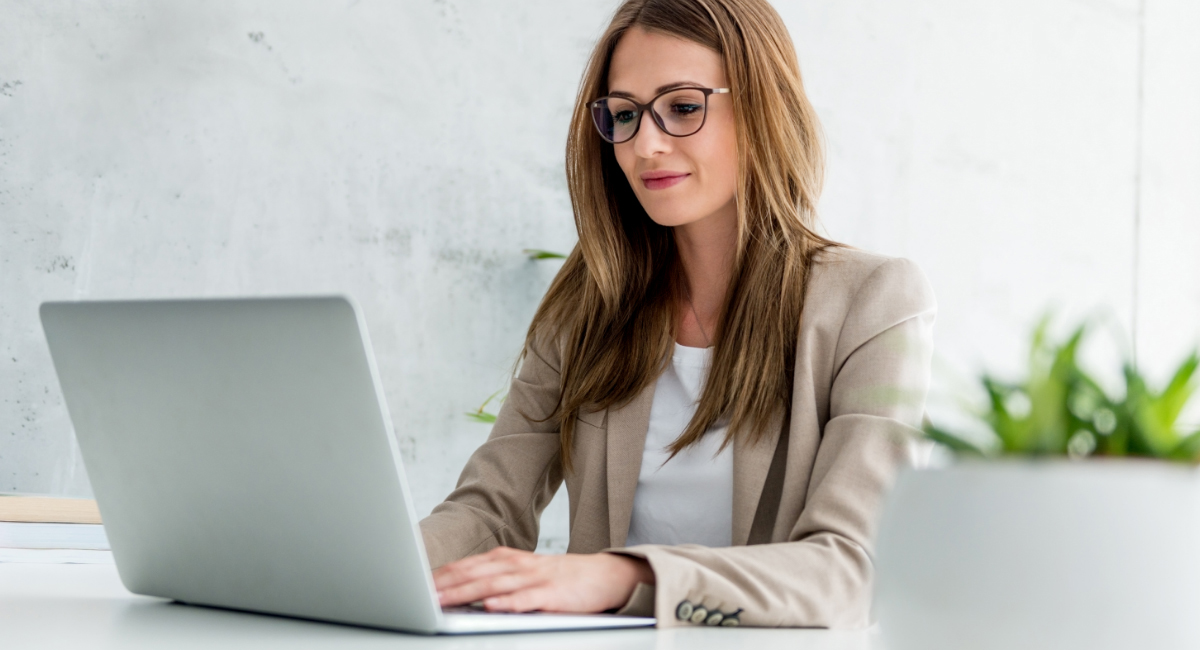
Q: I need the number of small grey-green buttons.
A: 4